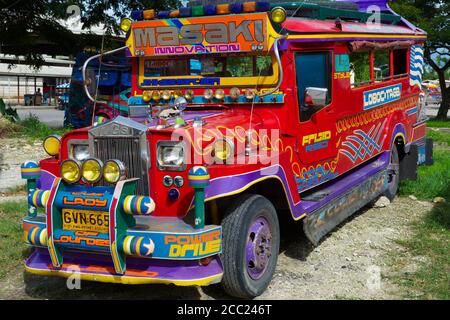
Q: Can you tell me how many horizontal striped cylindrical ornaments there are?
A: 4